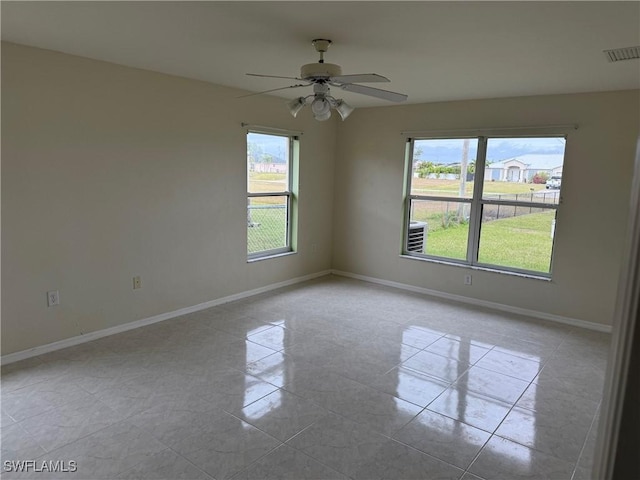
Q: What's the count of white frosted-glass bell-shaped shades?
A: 4